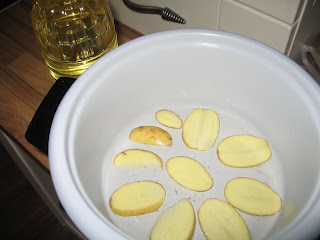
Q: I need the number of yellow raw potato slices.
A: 10